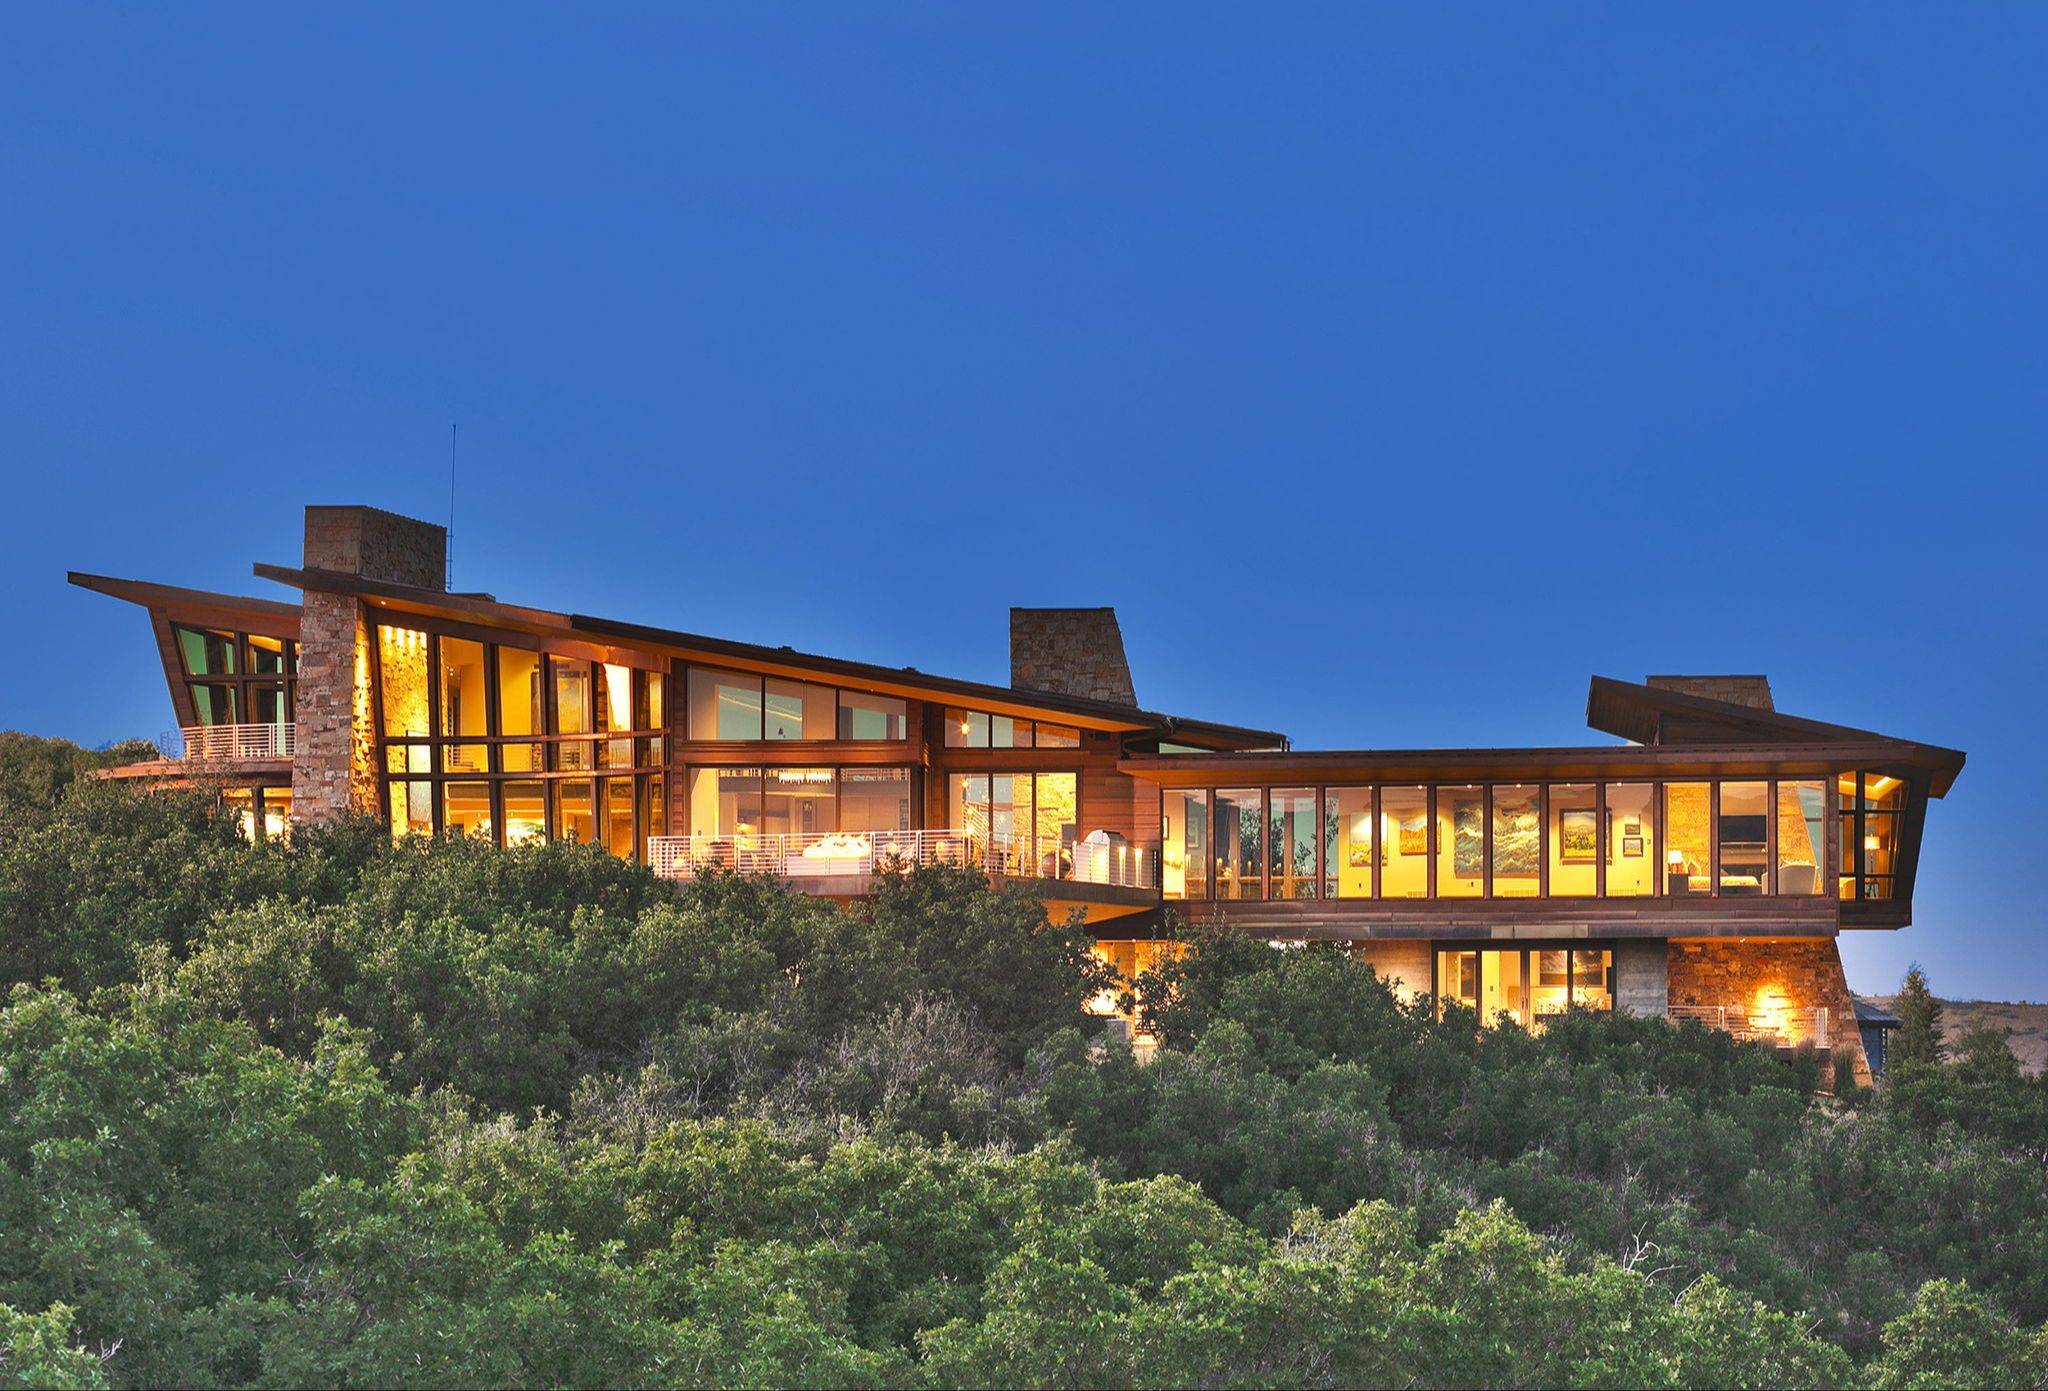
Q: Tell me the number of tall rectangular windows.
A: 12